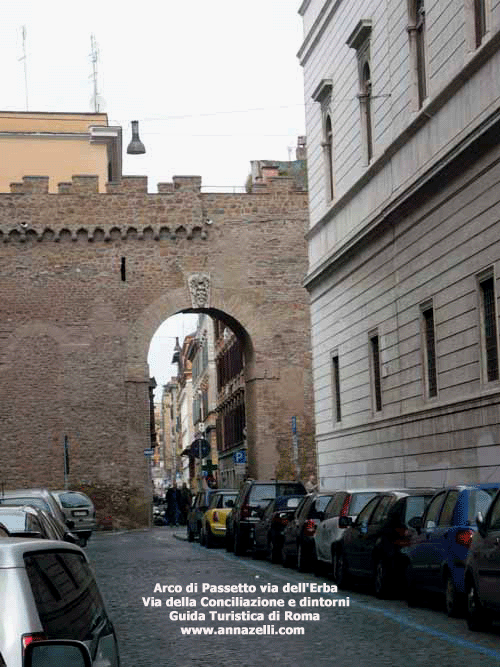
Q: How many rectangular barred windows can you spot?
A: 4